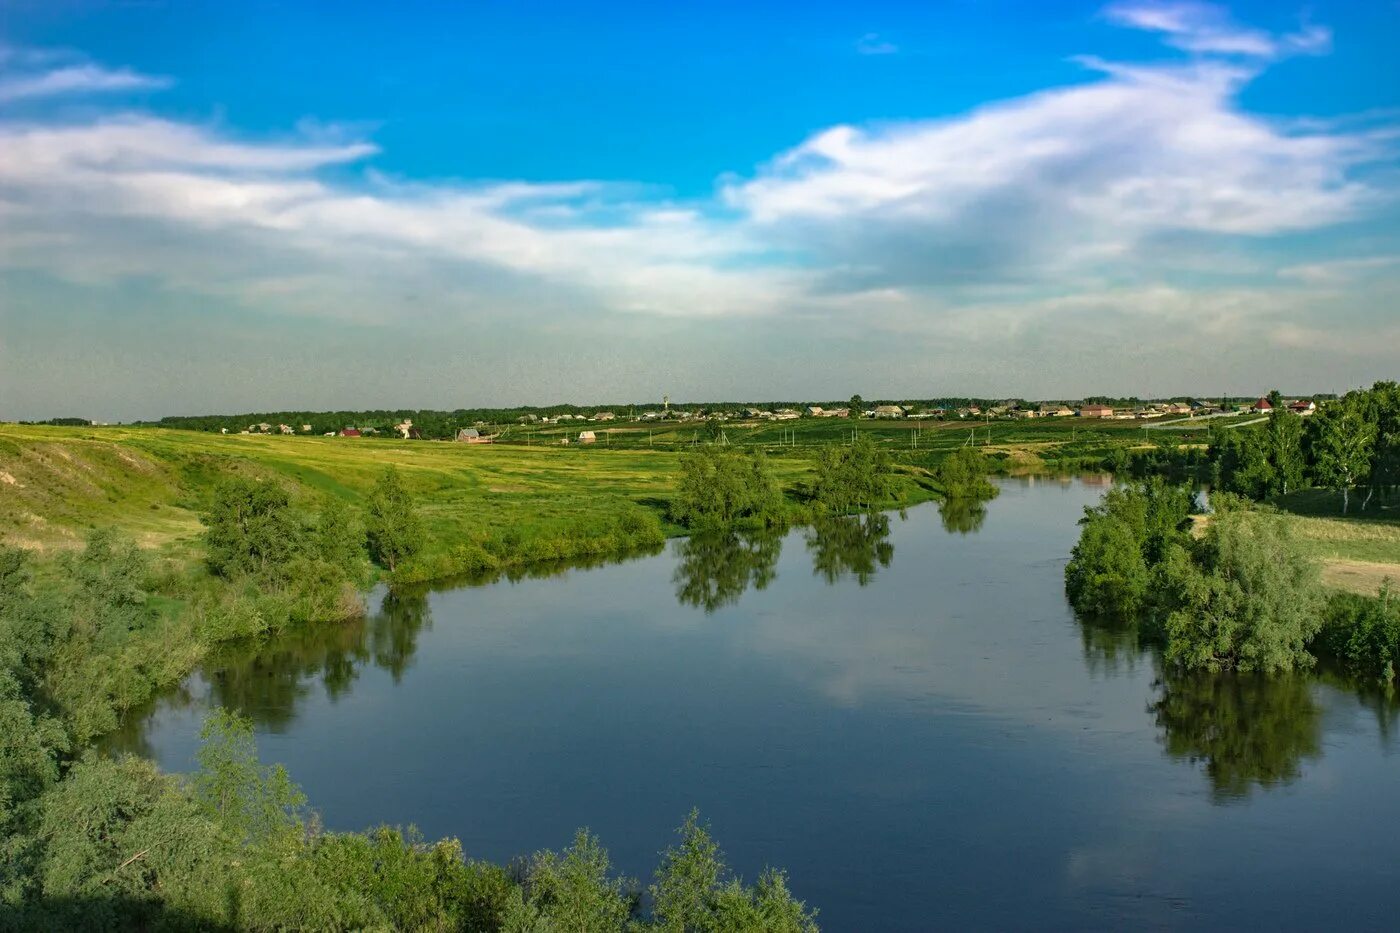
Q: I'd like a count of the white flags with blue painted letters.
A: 0